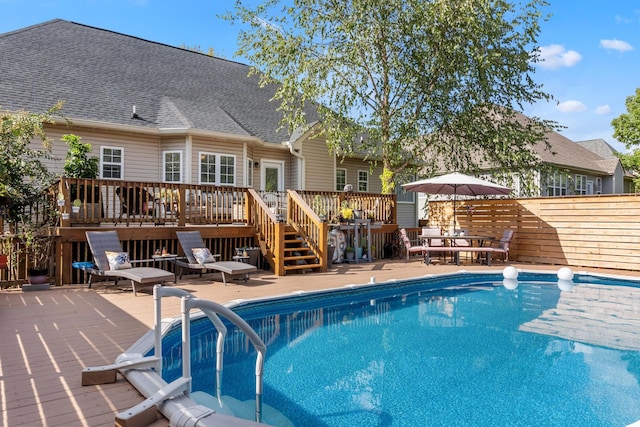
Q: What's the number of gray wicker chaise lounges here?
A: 2